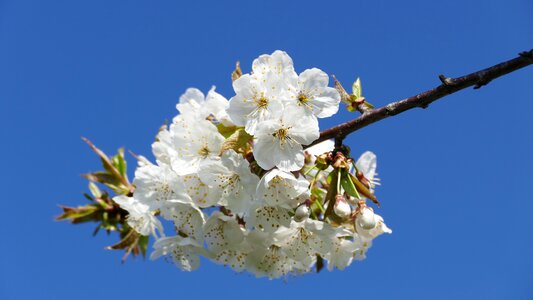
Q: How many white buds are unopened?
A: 3